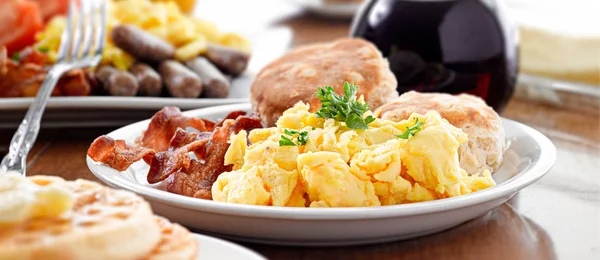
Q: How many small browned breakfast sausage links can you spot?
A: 6